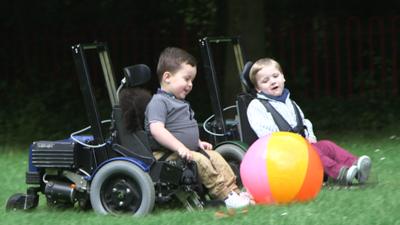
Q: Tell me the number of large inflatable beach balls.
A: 1